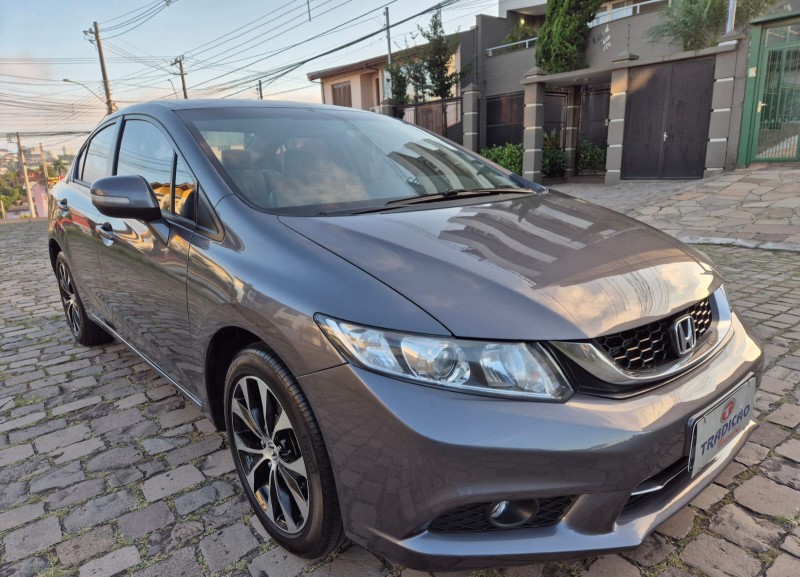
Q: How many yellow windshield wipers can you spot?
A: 0